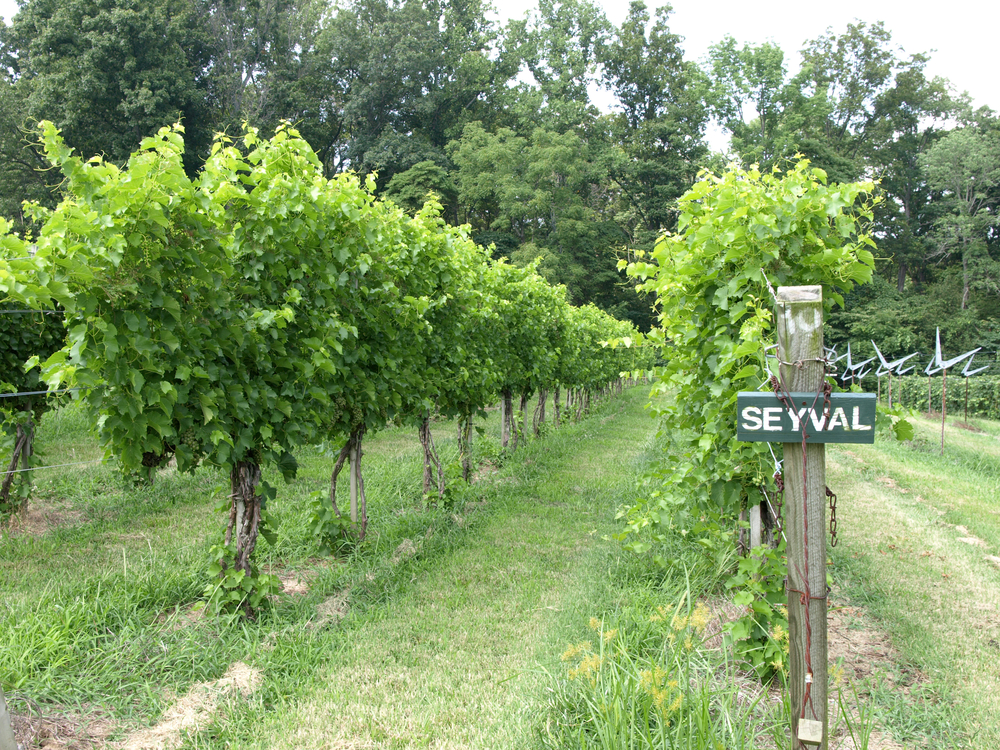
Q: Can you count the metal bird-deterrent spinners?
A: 10